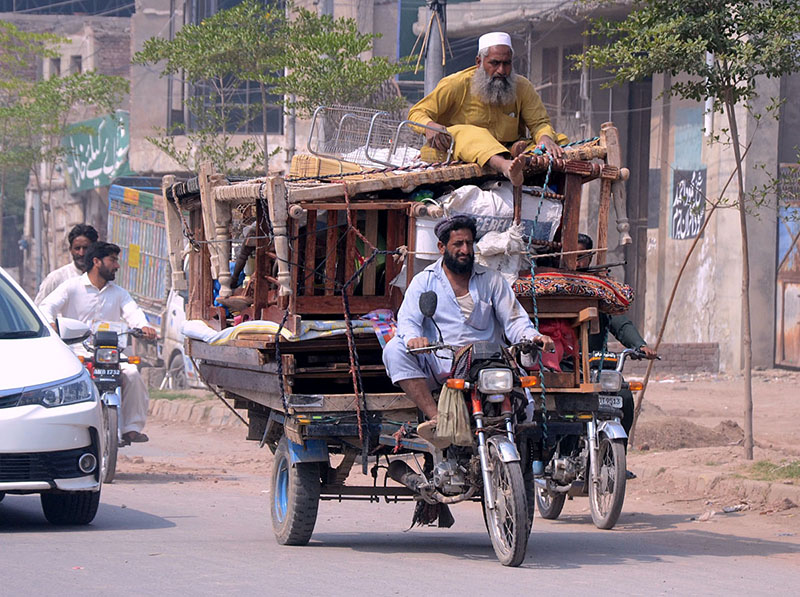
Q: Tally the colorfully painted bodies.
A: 1